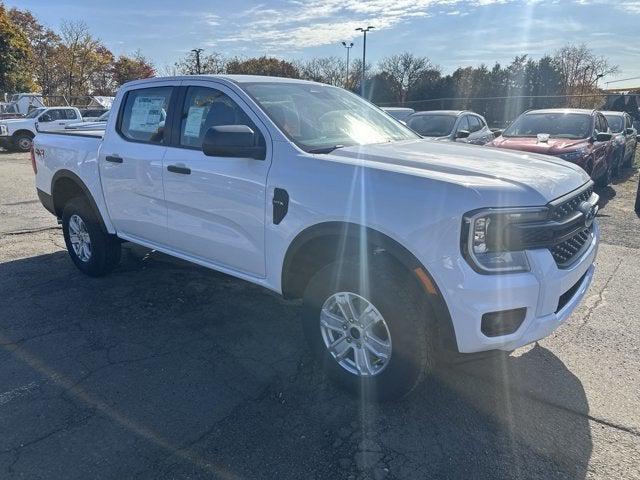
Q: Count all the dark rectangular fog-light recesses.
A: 1